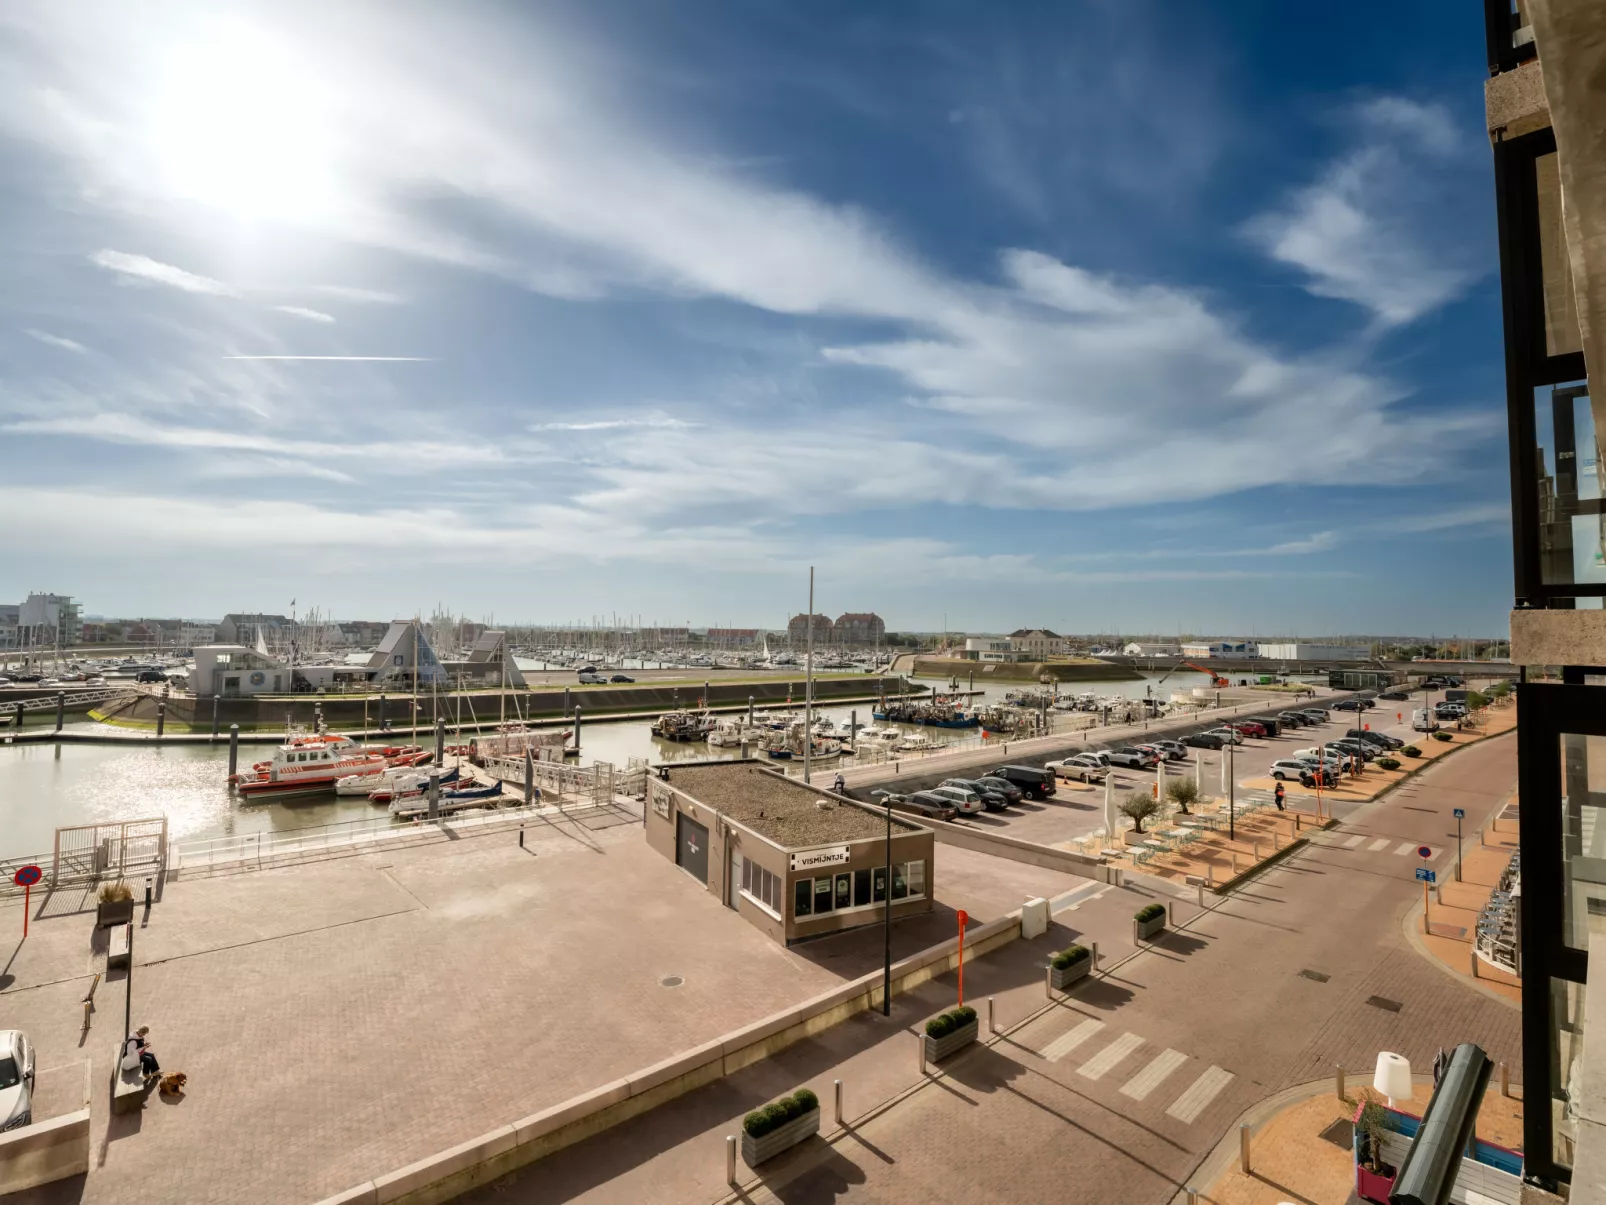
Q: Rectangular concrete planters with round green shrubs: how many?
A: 4